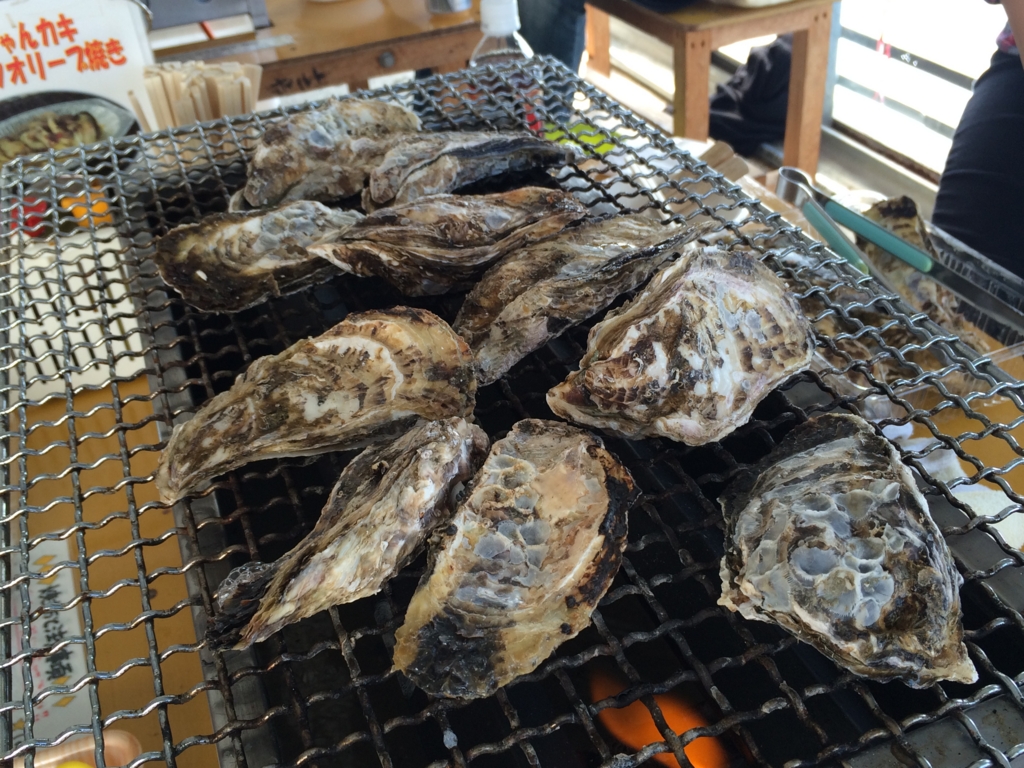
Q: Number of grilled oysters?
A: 10